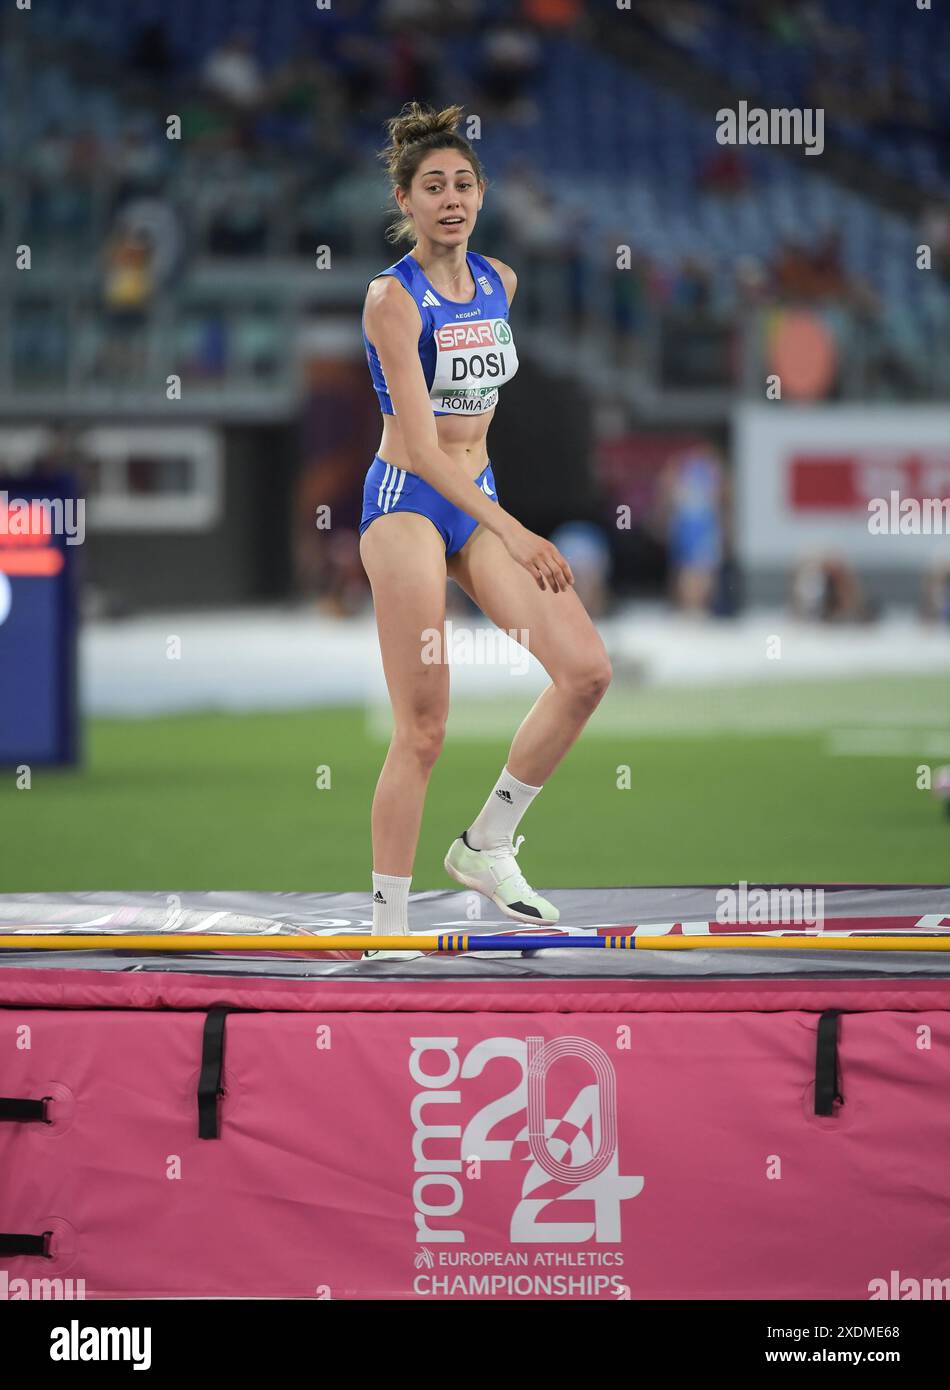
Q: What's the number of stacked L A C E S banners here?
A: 0